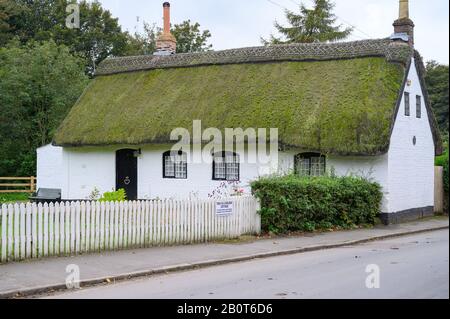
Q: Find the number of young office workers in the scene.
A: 0